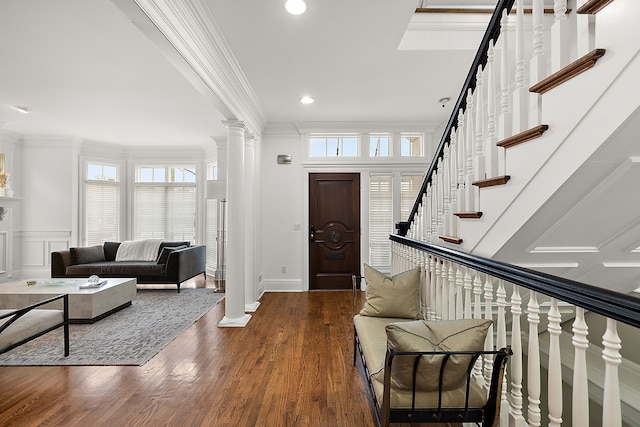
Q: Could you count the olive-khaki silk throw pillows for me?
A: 2